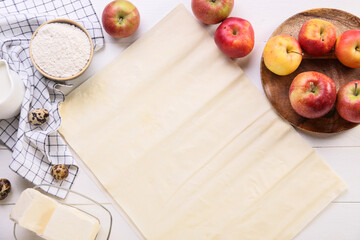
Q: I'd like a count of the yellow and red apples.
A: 8